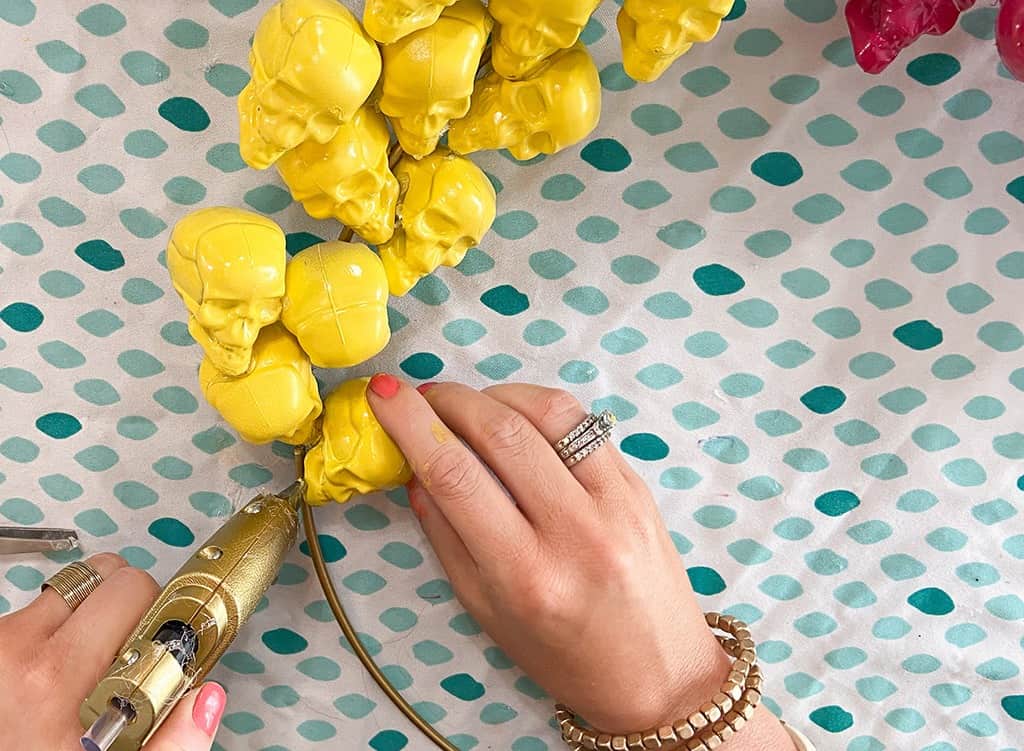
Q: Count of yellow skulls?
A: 12